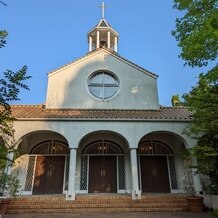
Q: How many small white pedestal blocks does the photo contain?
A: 2